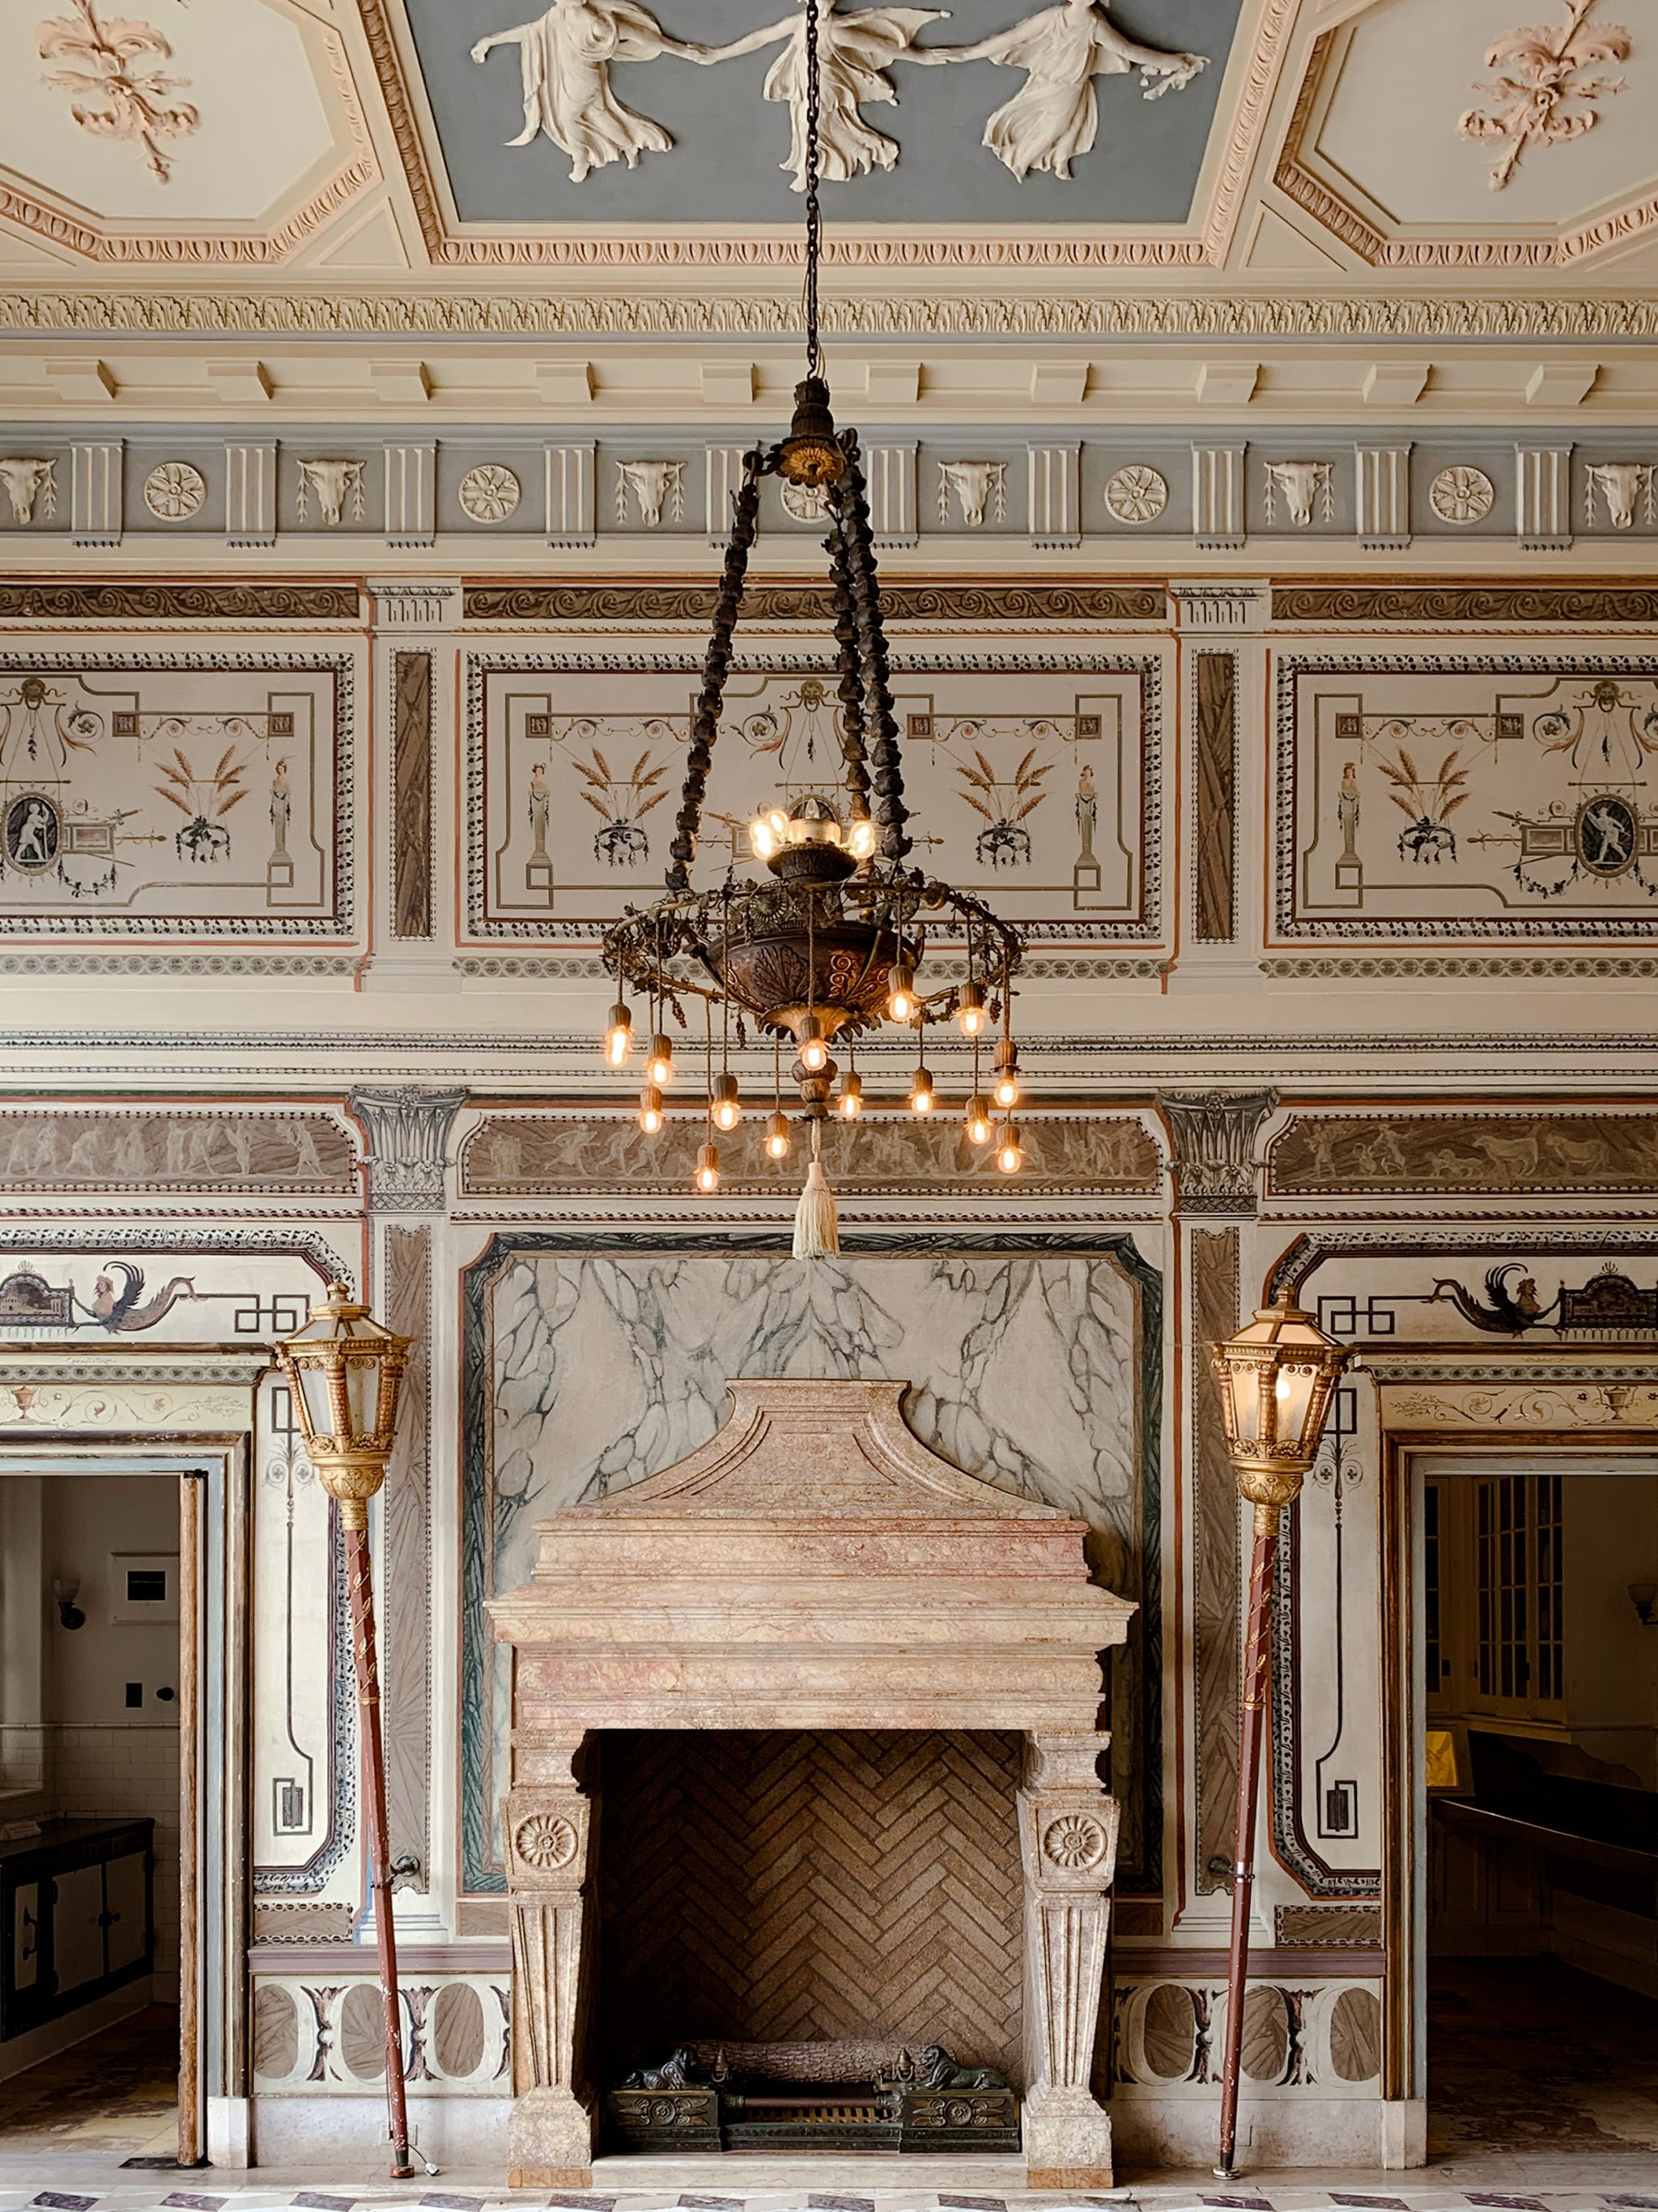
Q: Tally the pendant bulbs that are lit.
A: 14